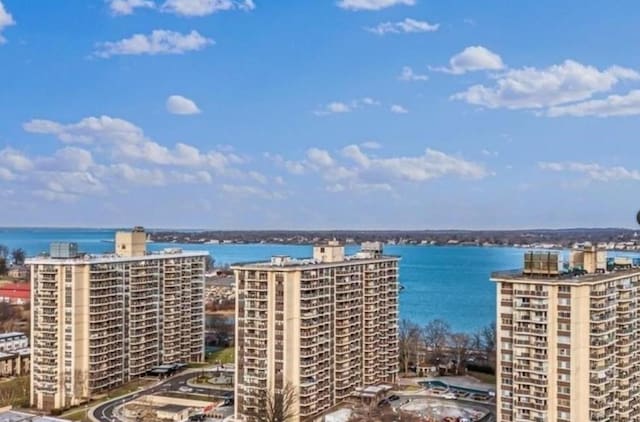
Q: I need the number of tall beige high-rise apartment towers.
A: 3